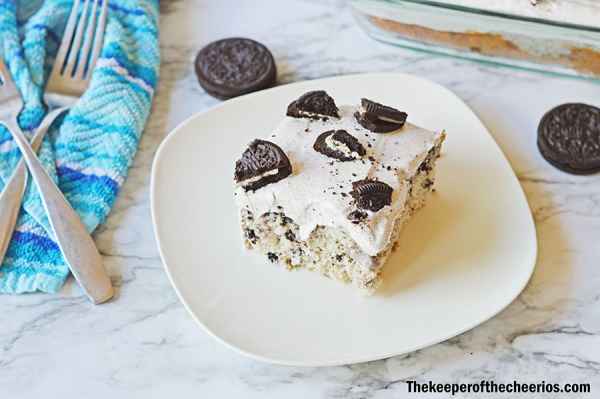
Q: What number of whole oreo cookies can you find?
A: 2